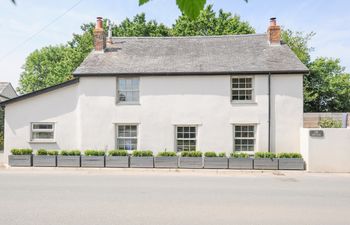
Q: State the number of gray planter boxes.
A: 12